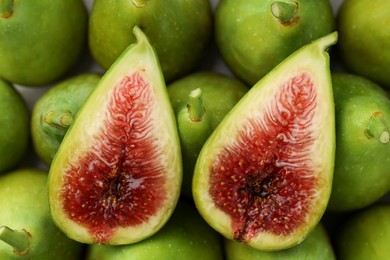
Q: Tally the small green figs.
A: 12